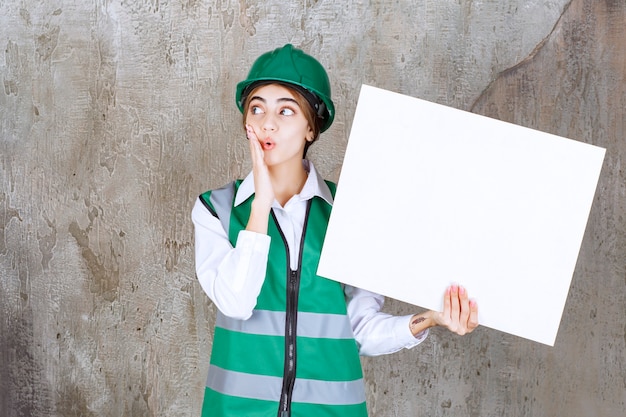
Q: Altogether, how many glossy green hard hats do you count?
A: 1